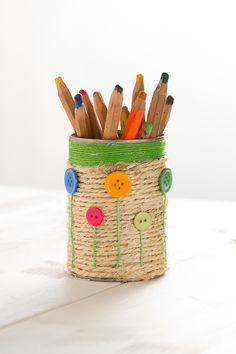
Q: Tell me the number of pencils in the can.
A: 11